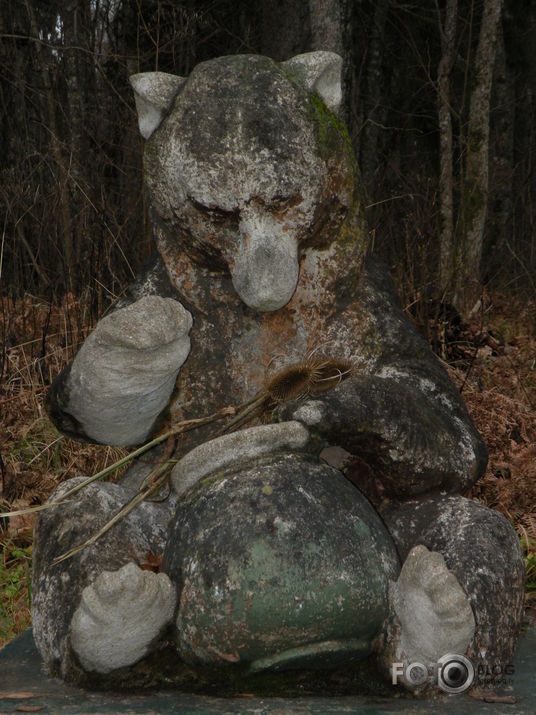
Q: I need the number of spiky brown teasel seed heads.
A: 2